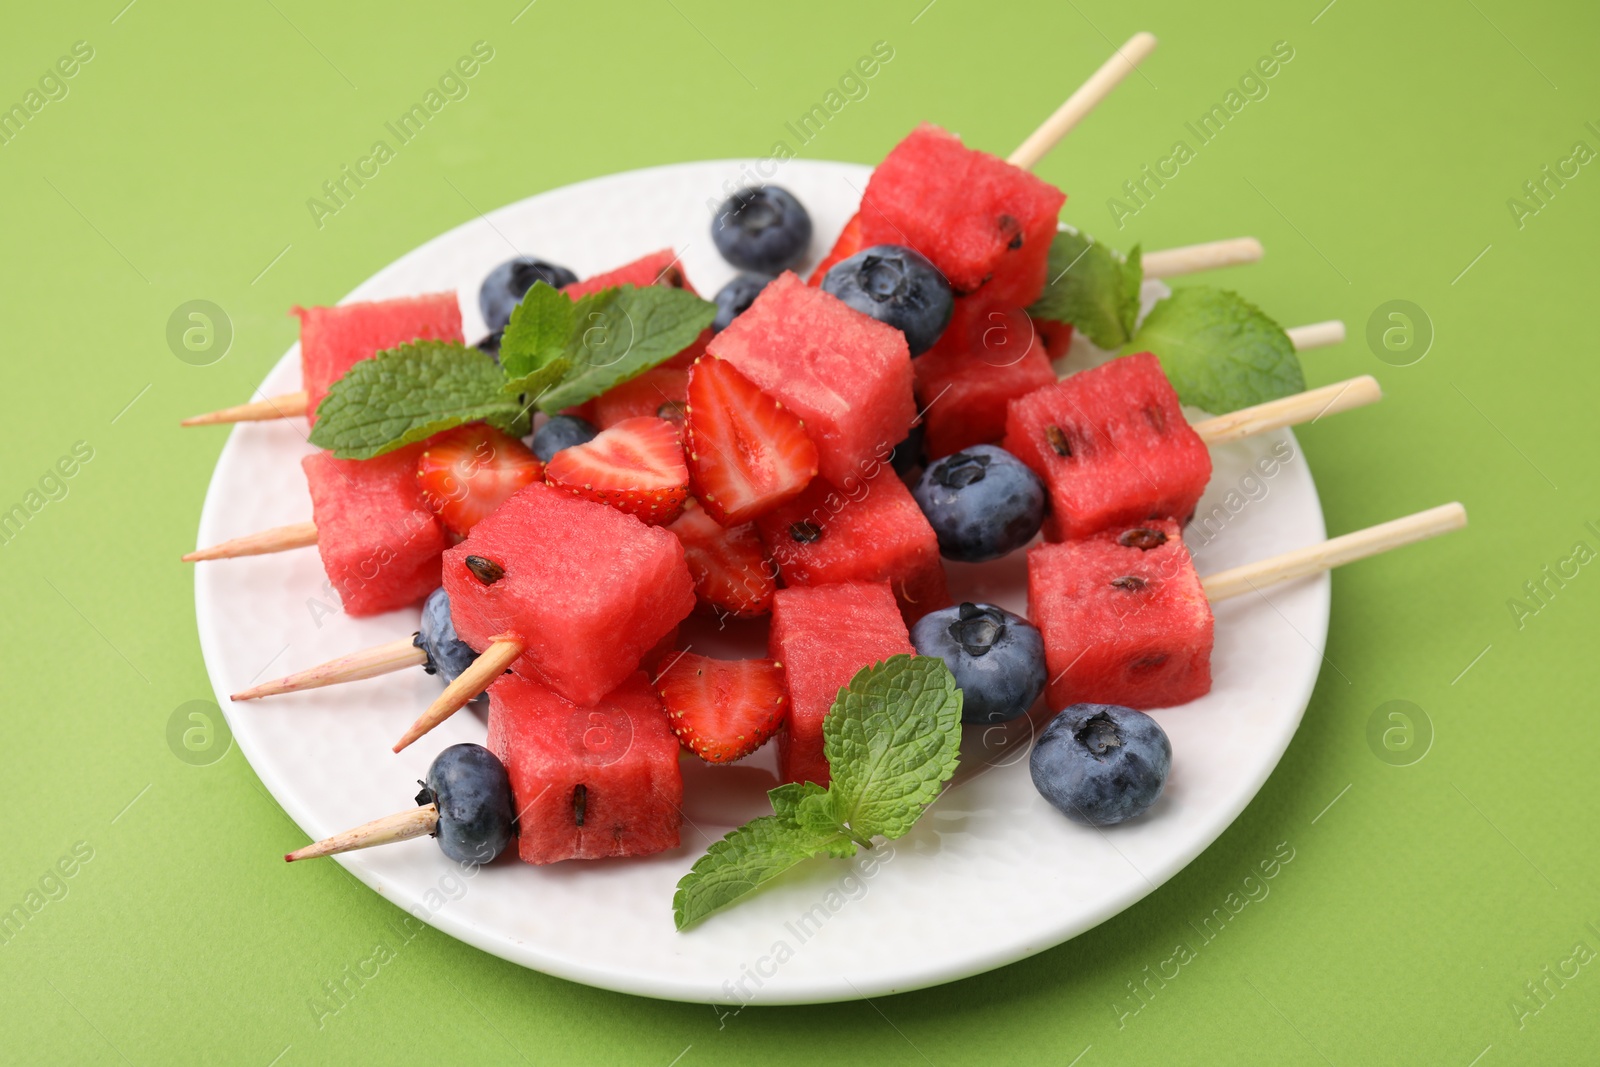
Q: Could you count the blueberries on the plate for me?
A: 12